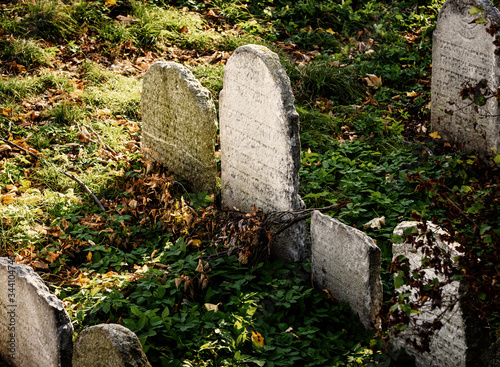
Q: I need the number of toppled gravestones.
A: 0